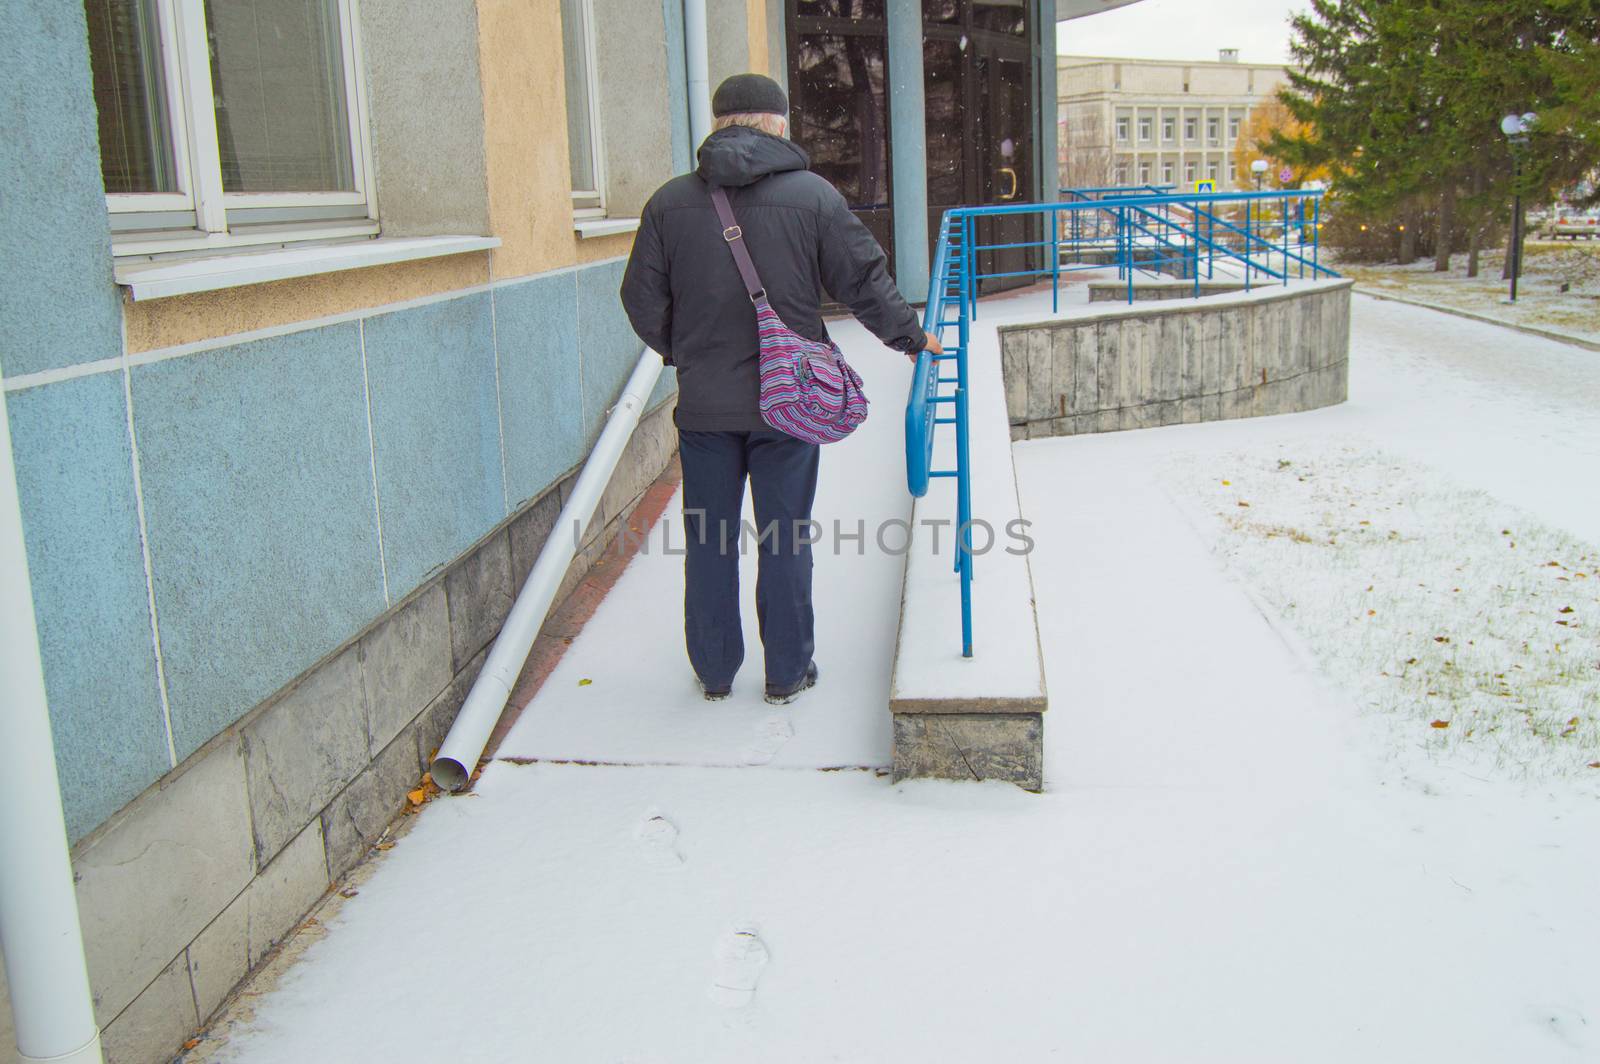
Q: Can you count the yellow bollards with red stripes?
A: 0